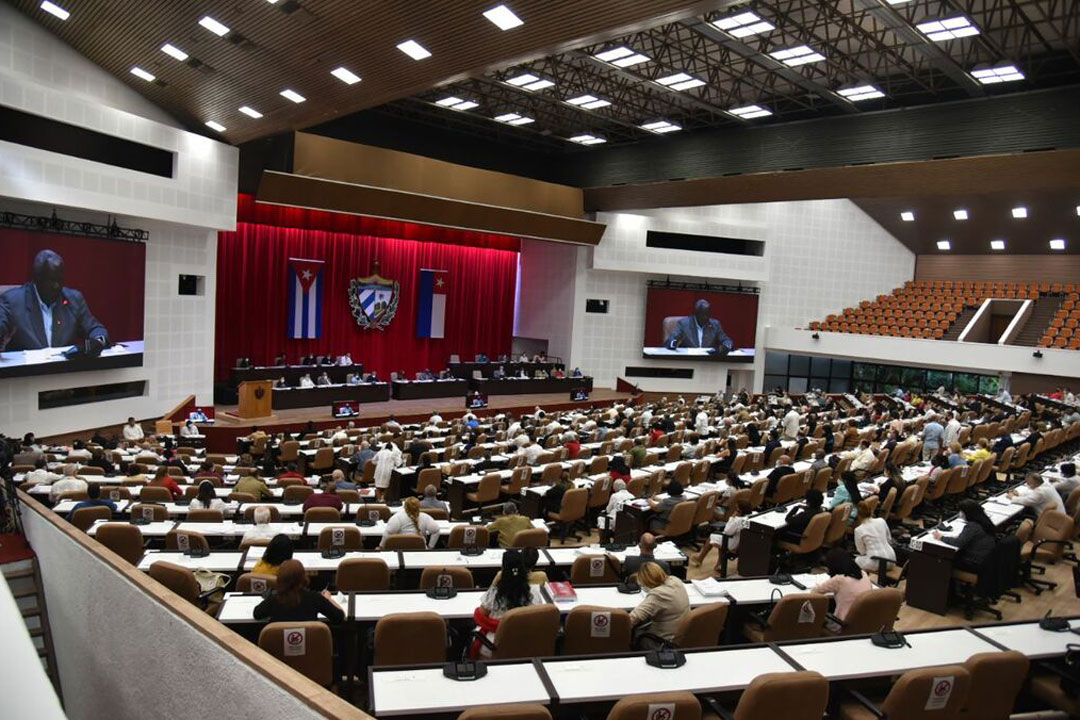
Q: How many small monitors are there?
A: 4